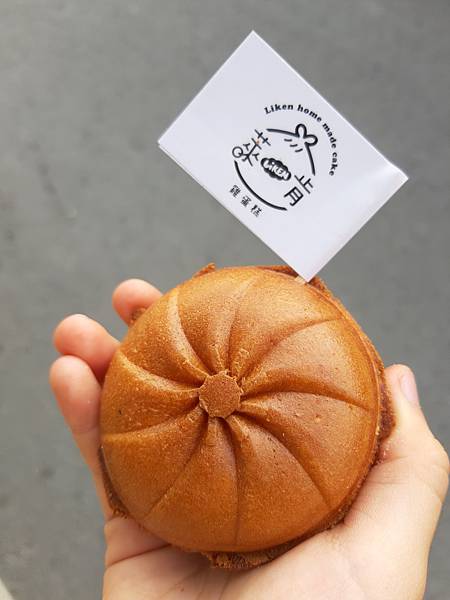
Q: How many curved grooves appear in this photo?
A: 9